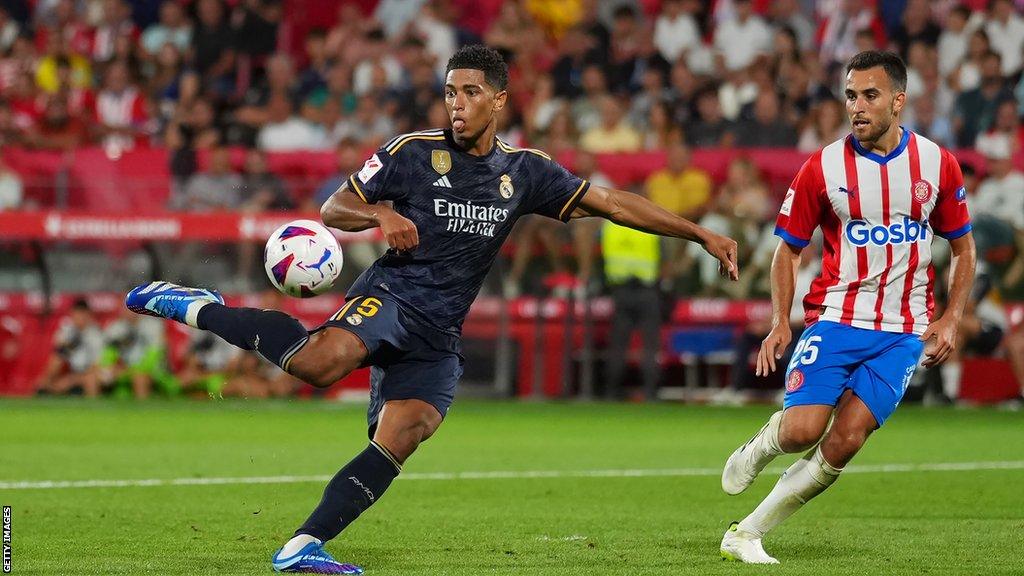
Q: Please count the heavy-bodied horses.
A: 0